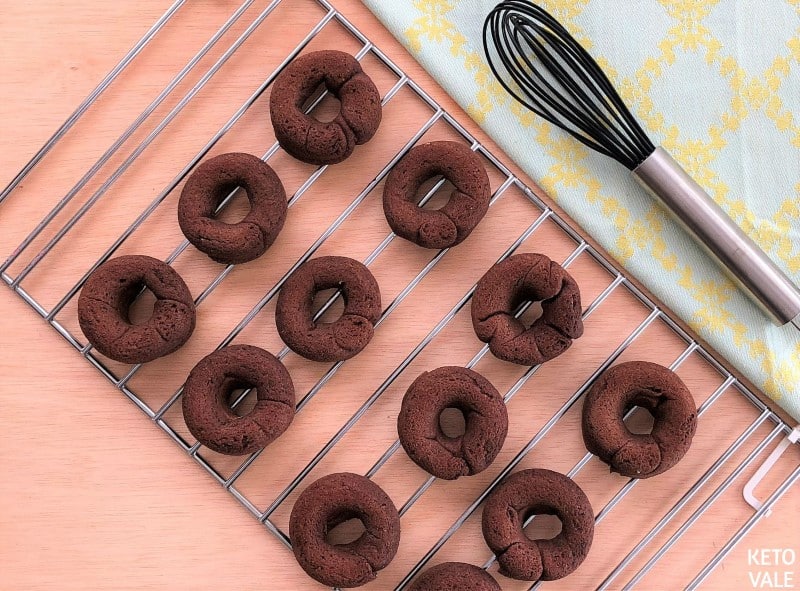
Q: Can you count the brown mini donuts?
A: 12